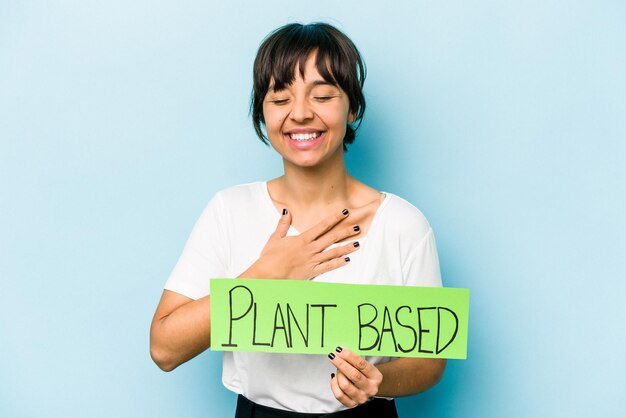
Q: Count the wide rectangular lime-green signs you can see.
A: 1